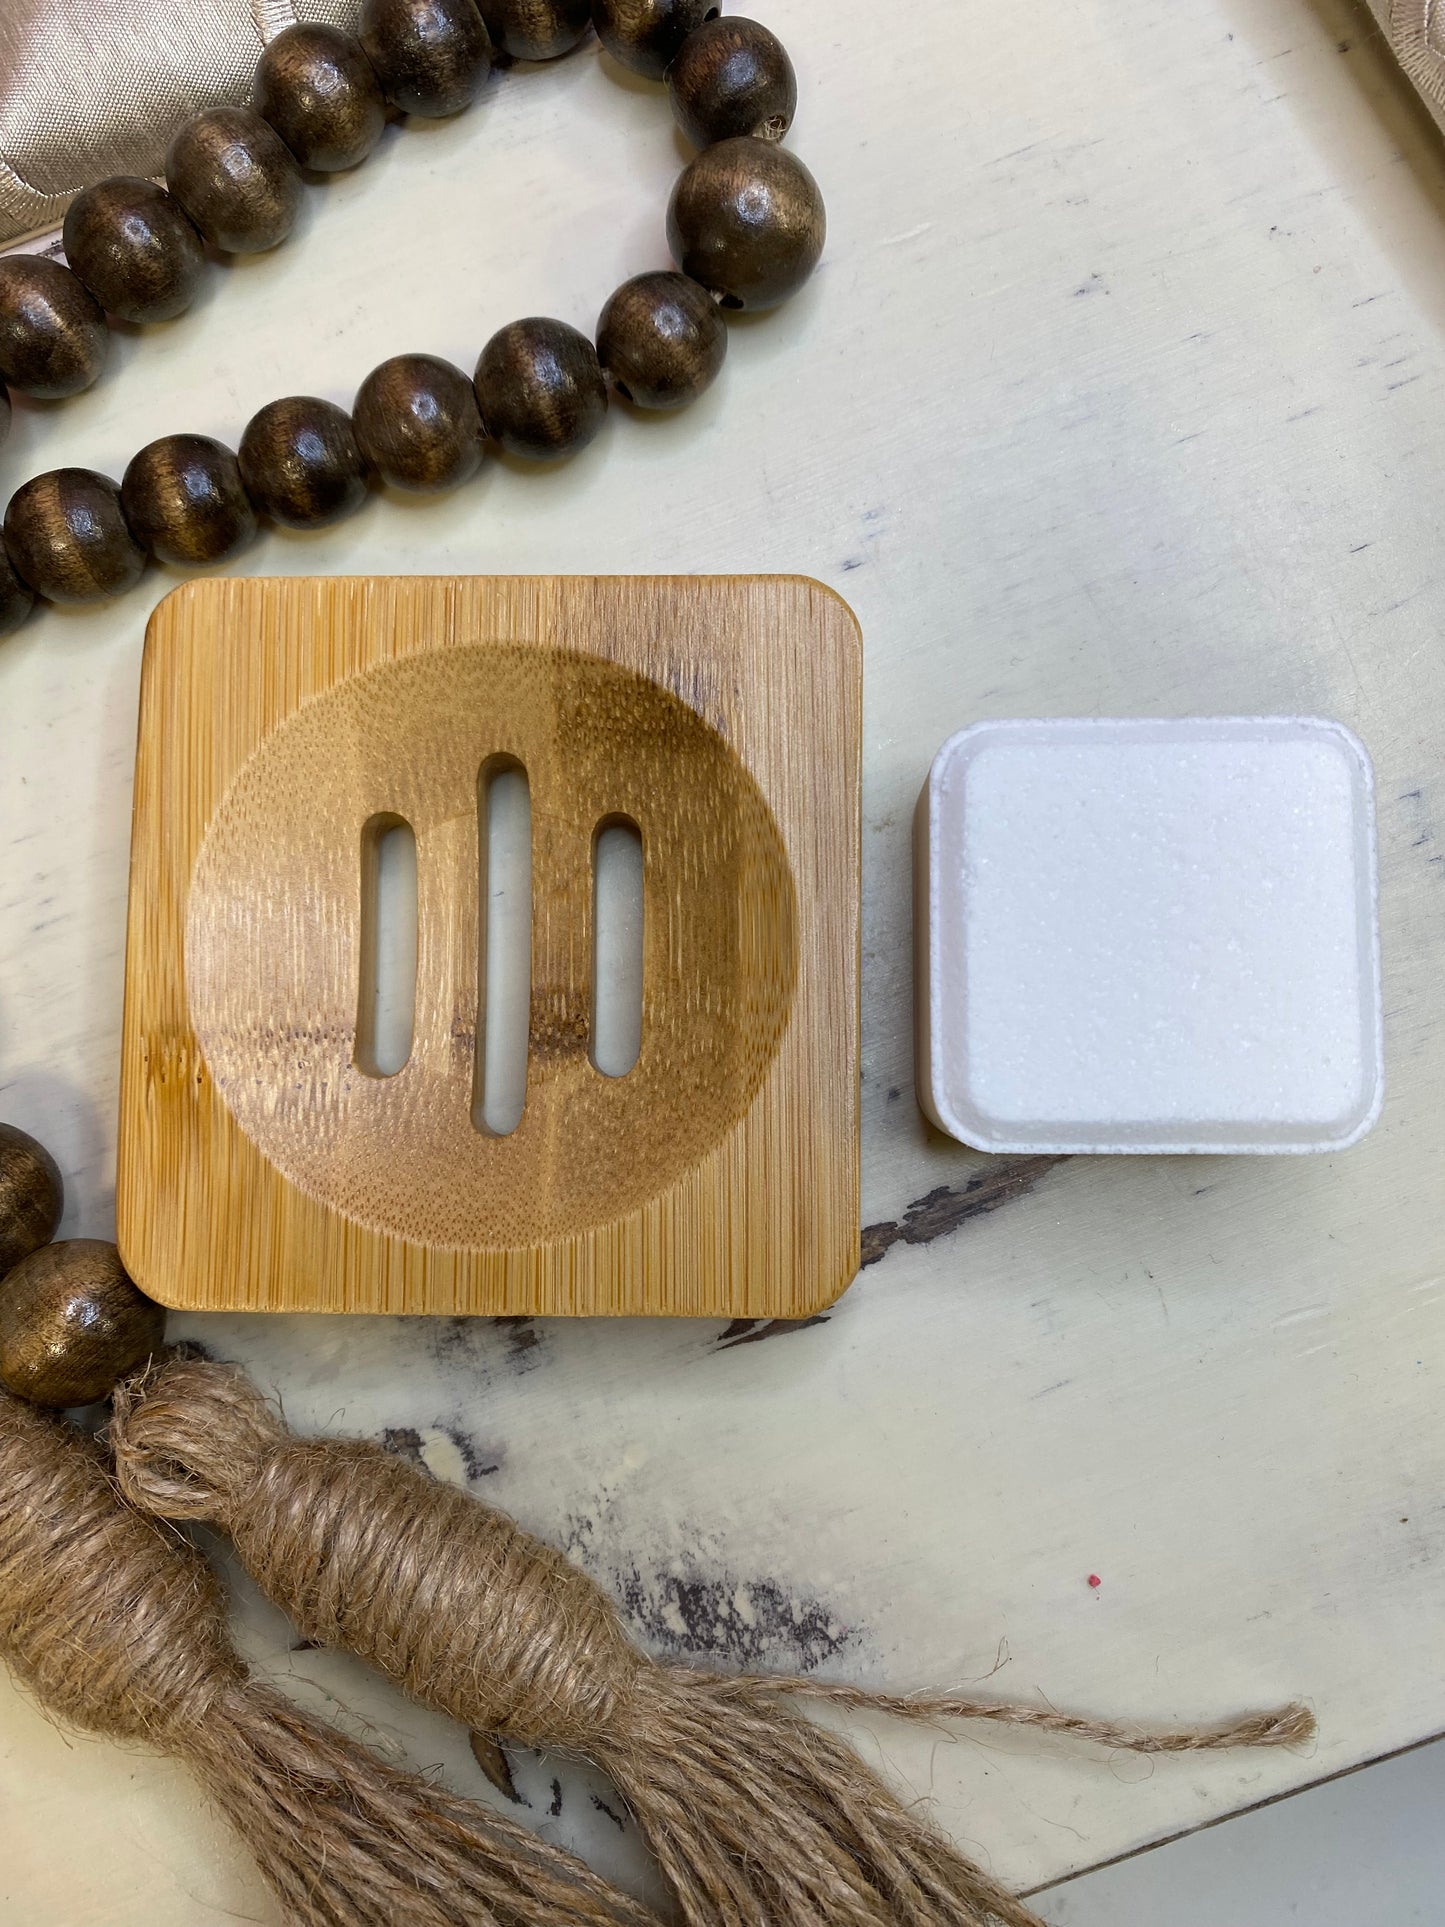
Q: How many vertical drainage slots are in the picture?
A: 3